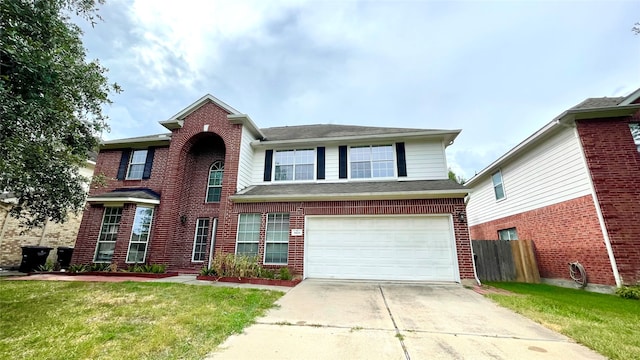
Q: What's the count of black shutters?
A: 6